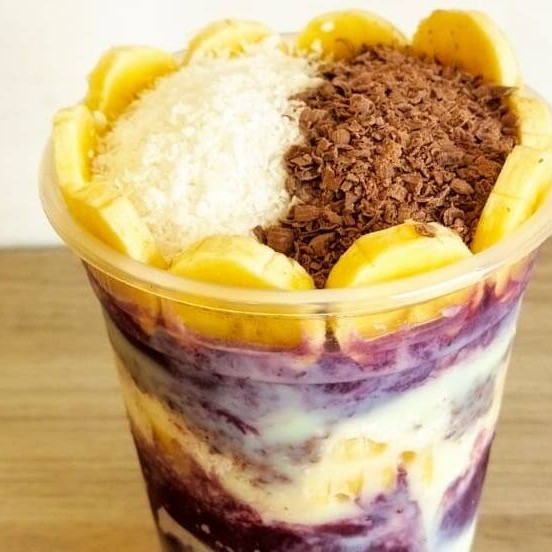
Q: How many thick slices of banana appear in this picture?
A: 10